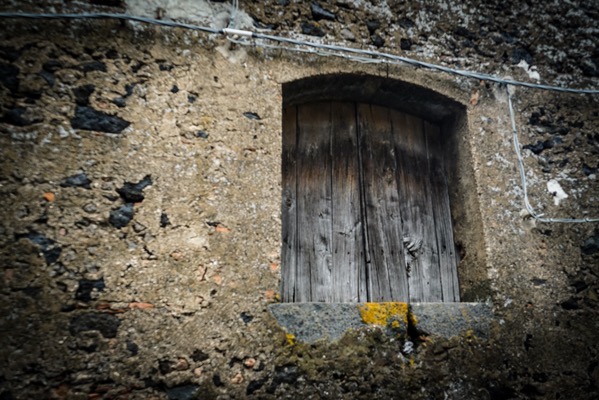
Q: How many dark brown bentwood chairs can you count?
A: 0